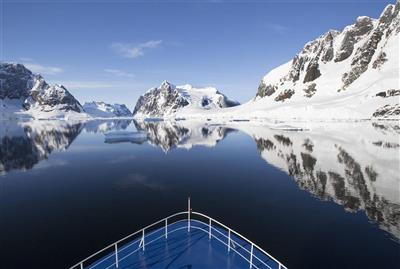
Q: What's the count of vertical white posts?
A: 9